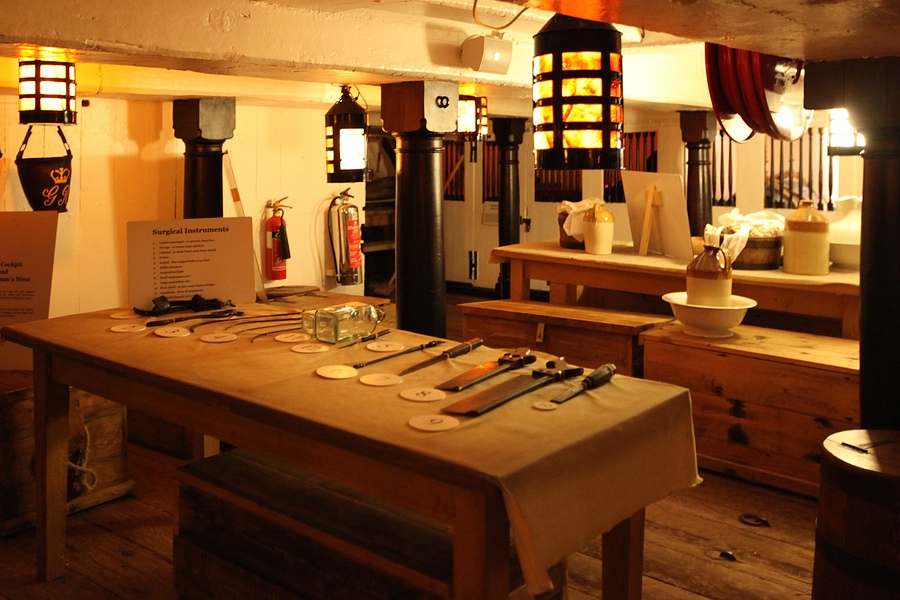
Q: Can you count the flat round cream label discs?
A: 12